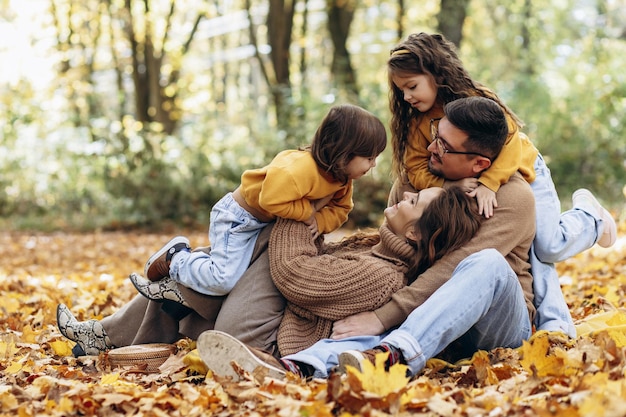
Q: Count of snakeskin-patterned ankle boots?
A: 2